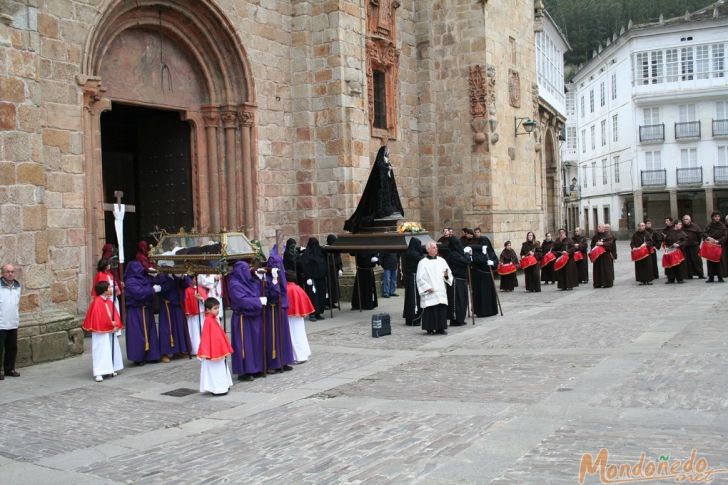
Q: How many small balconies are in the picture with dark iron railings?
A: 6